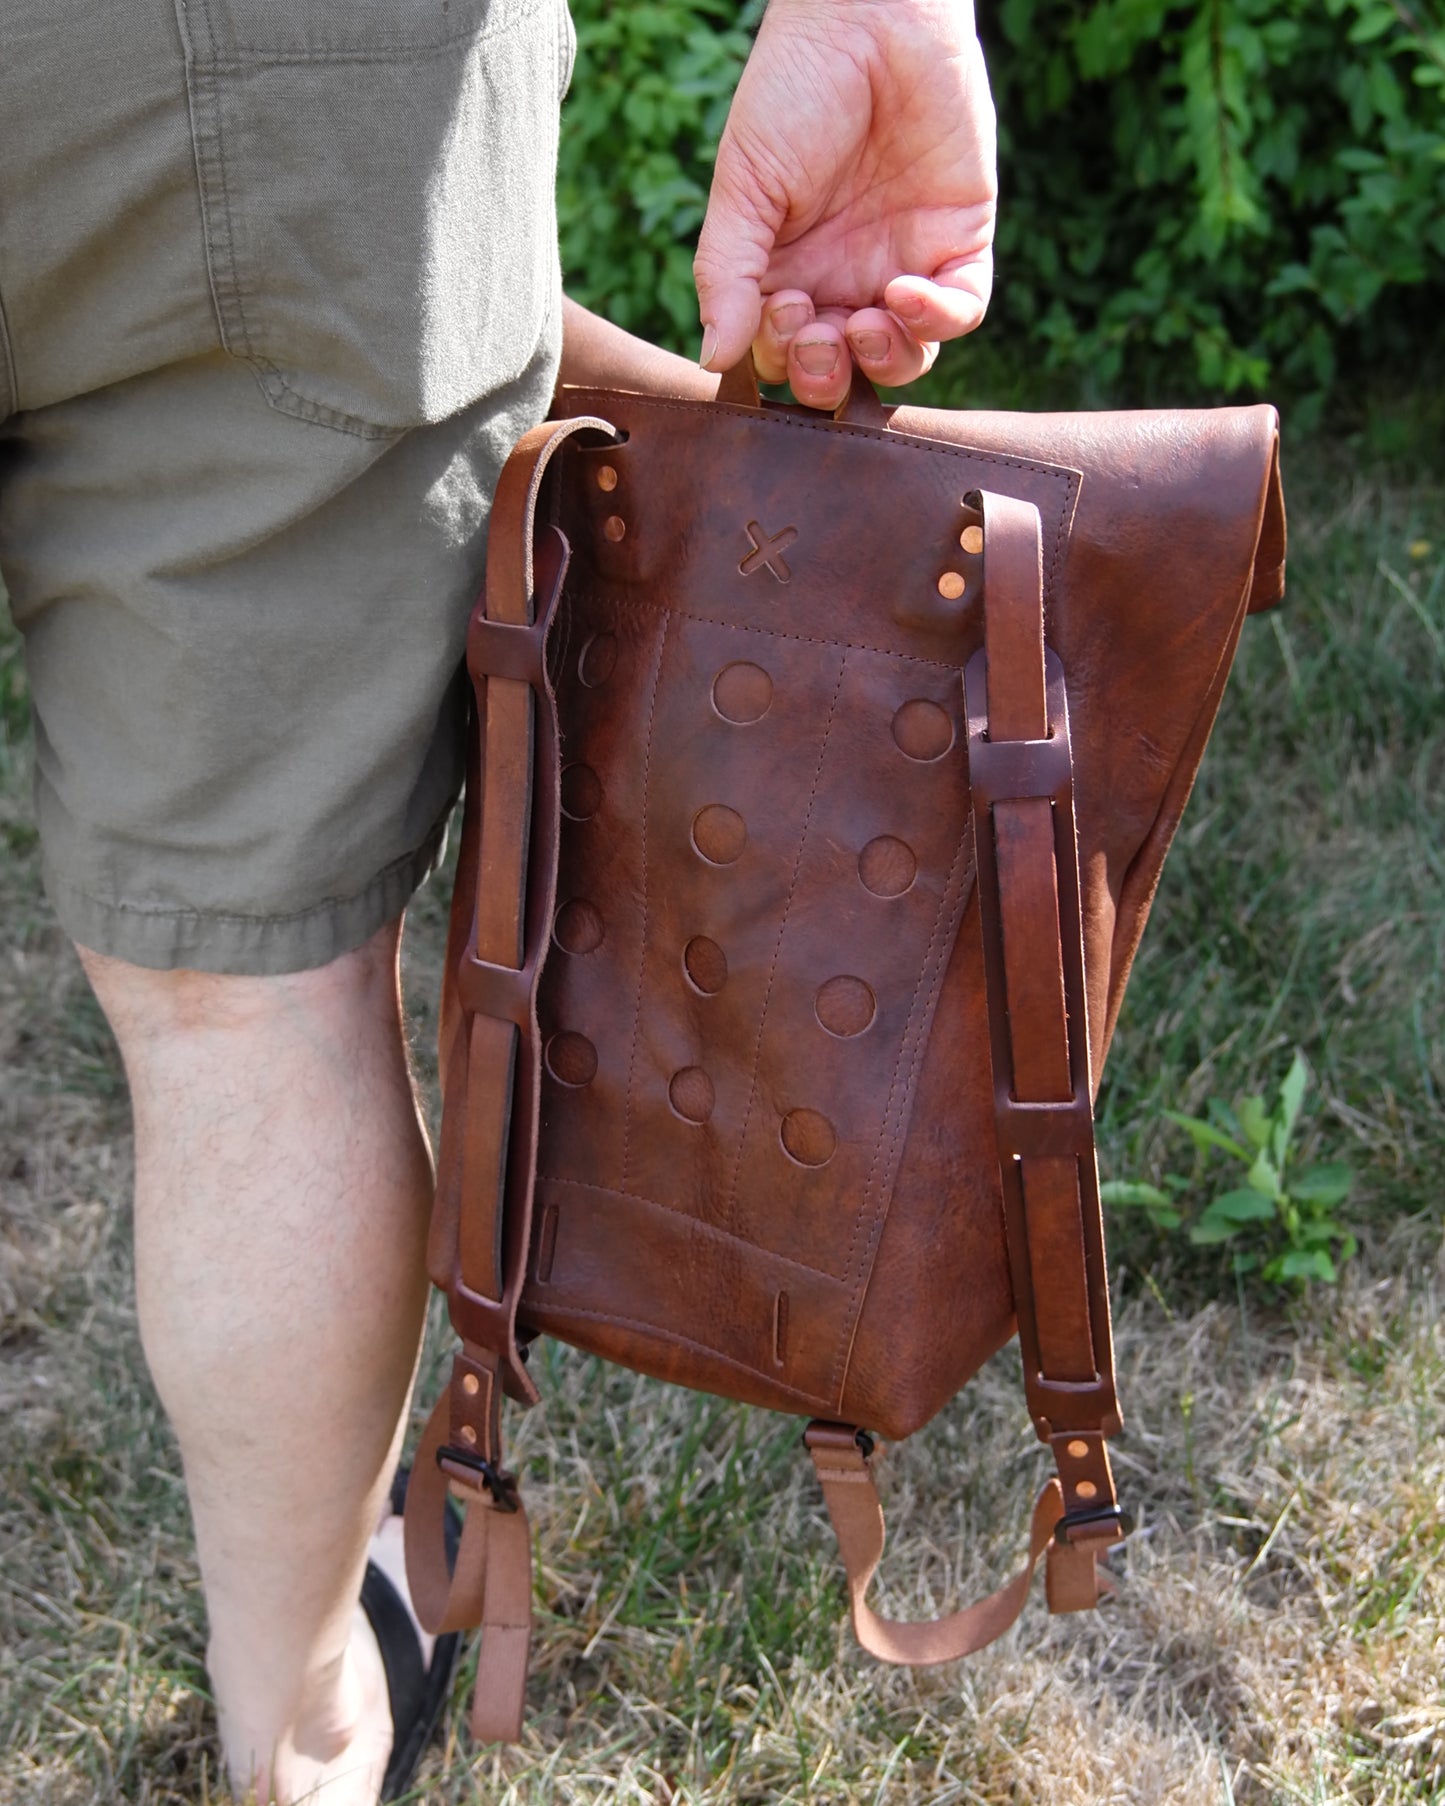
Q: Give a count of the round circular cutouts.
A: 12